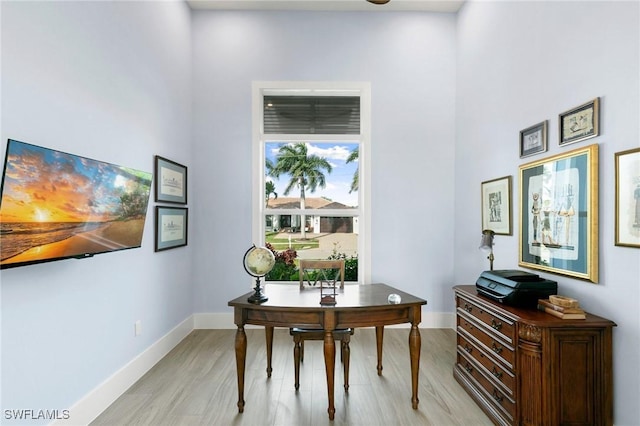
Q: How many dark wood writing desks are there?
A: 1